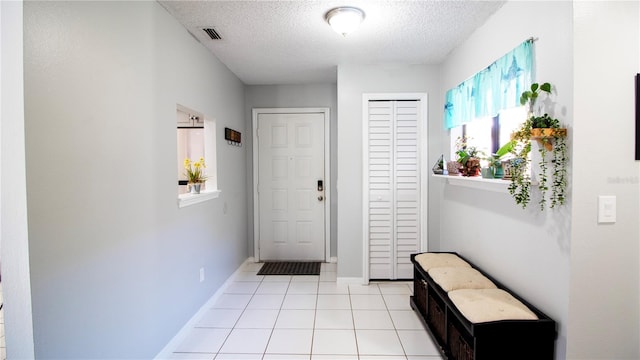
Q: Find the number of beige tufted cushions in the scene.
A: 3